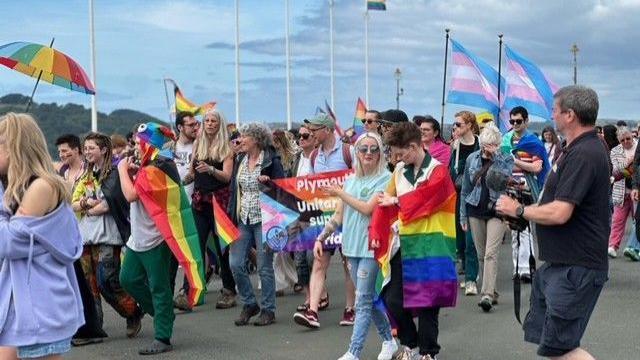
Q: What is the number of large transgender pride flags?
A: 2